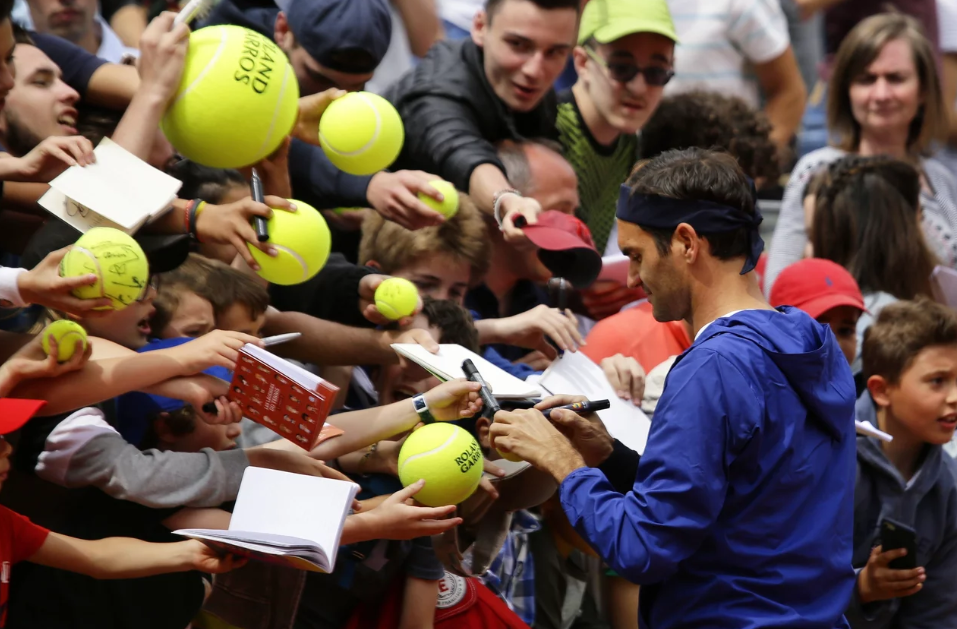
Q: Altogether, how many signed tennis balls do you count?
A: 1